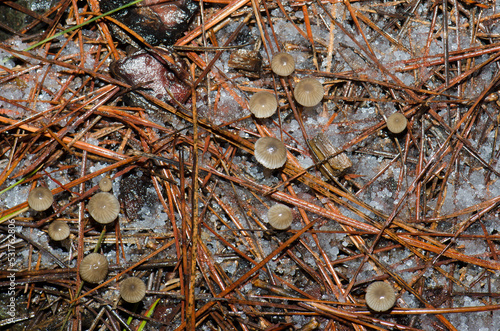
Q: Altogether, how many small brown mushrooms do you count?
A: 13